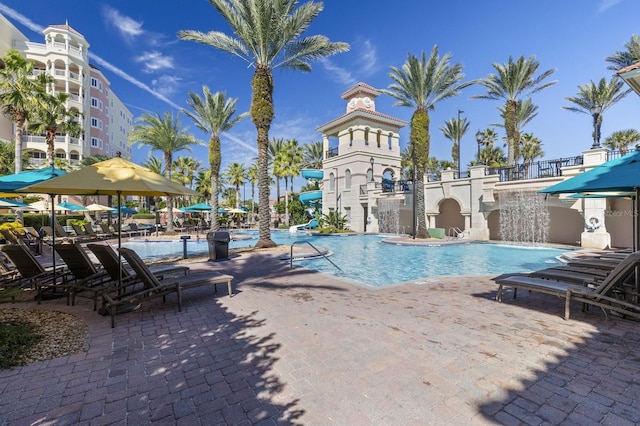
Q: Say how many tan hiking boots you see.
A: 0